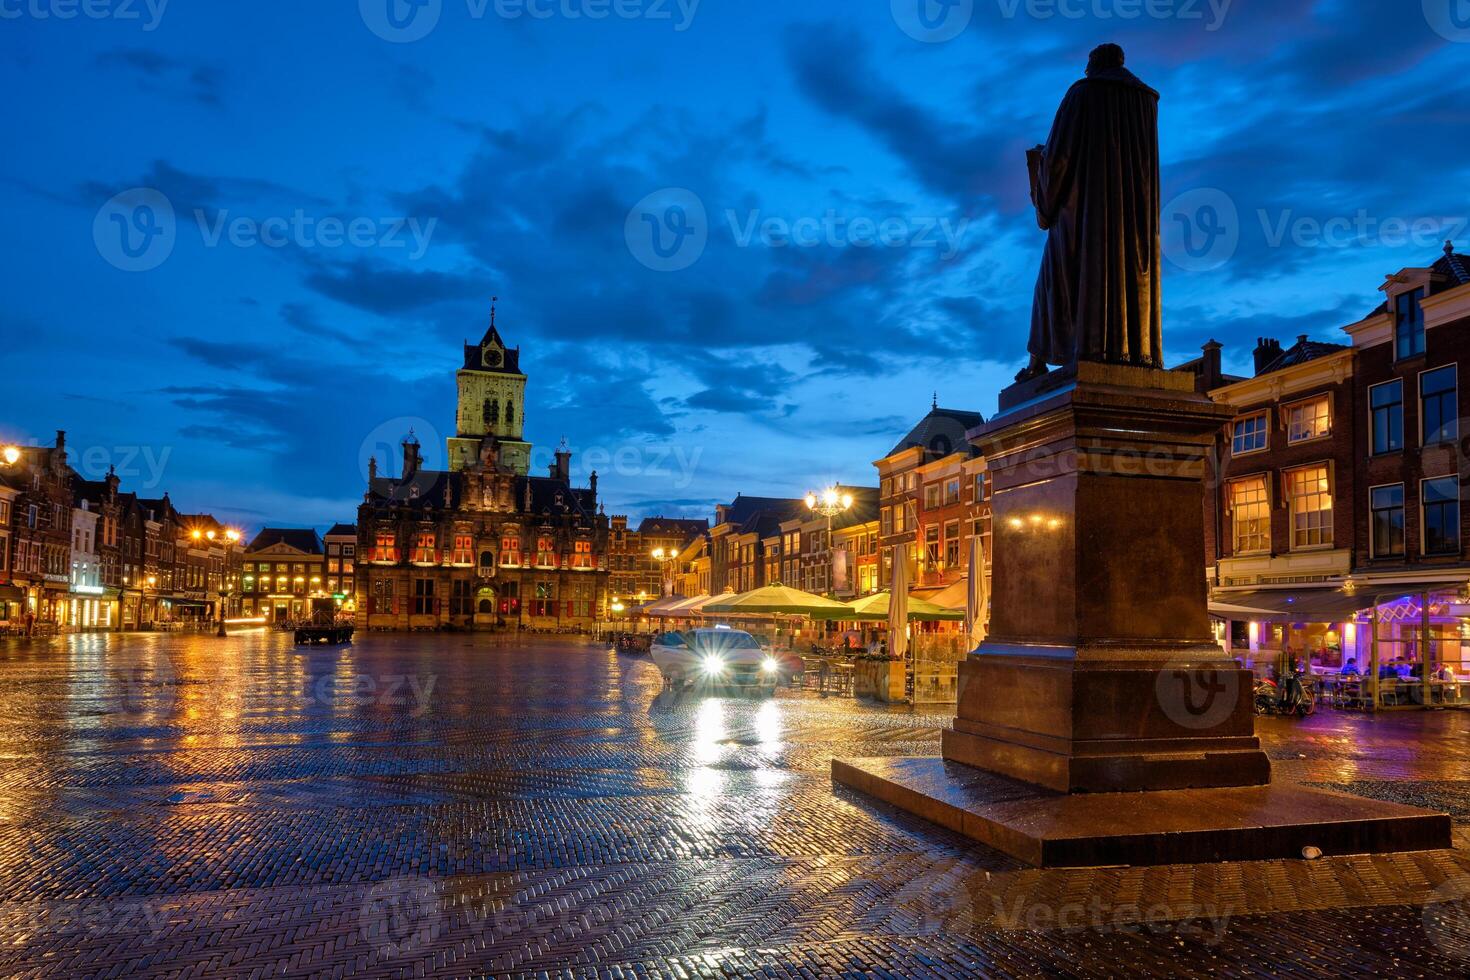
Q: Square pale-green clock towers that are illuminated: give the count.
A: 1